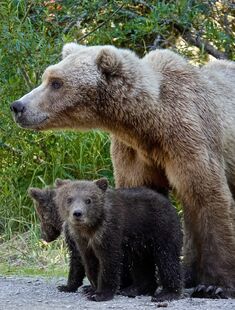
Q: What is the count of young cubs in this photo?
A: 2